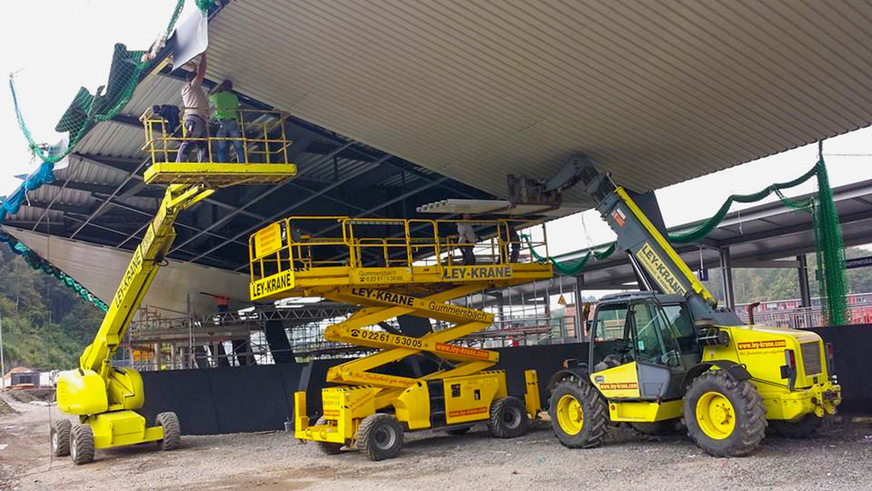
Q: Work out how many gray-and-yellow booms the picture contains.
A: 1